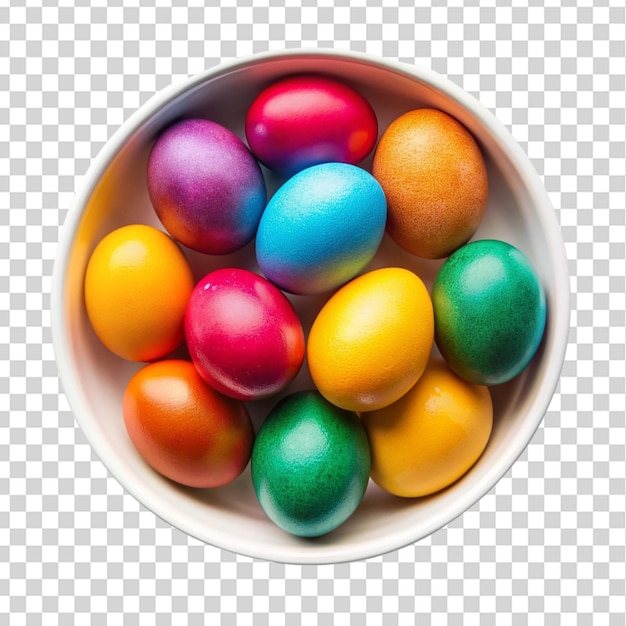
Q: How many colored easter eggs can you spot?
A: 11